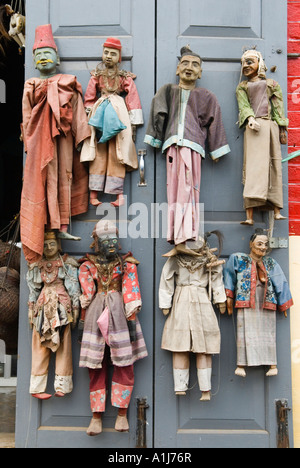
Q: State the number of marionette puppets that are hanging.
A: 8